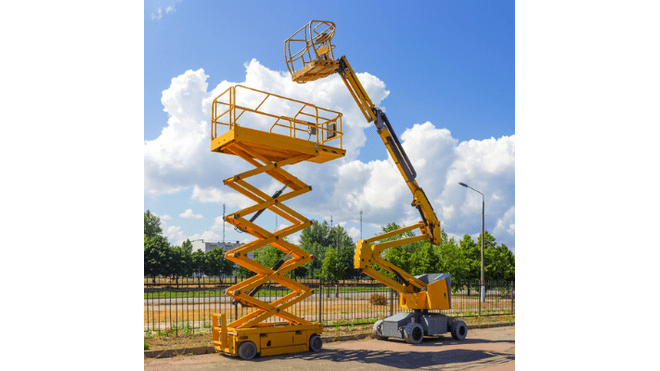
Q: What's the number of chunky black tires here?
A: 5